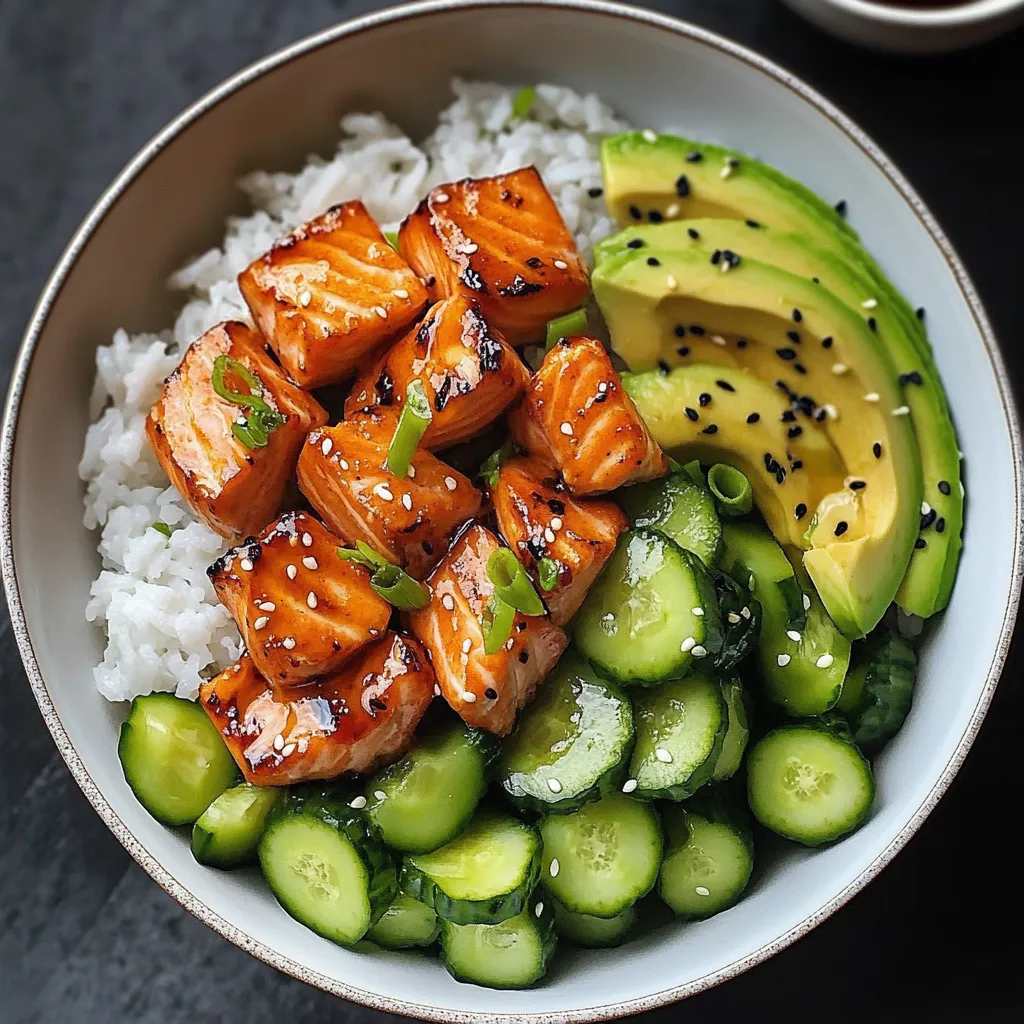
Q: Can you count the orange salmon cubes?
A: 10